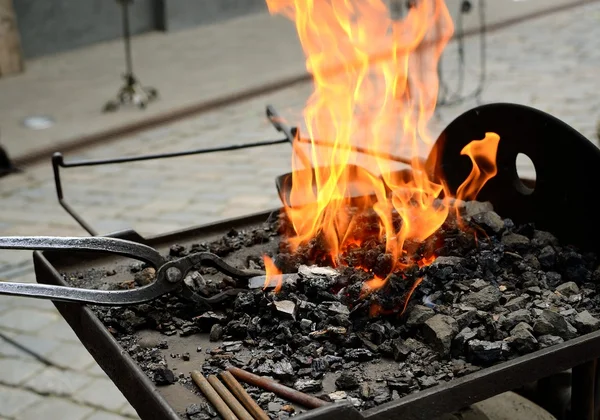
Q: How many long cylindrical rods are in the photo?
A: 4